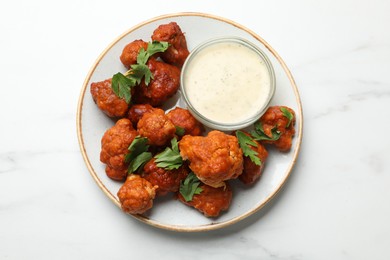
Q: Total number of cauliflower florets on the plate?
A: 14